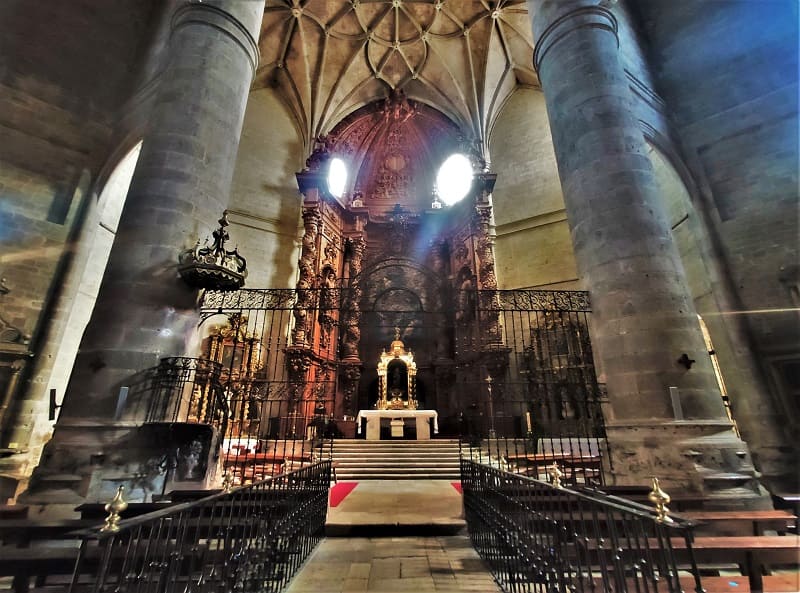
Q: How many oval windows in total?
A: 2